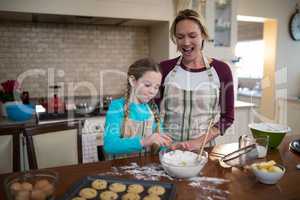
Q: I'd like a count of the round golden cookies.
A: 9